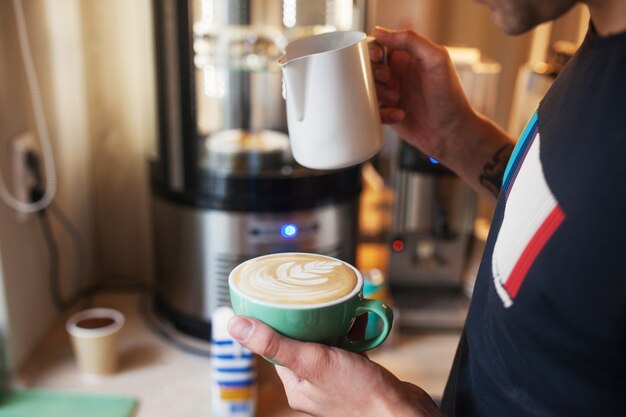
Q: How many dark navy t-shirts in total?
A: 1